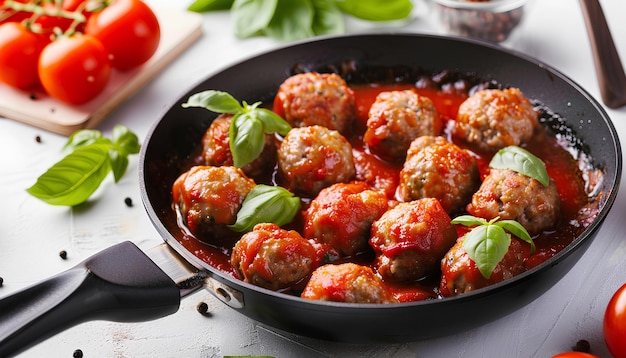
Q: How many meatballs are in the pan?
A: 13